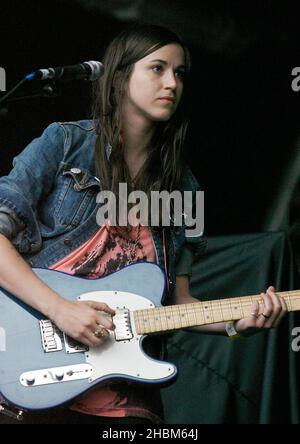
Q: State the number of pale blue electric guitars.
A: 1